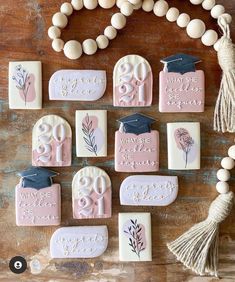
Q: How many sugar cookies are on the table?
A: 13